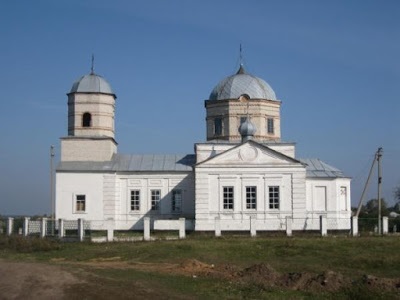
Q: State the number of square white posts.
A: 14